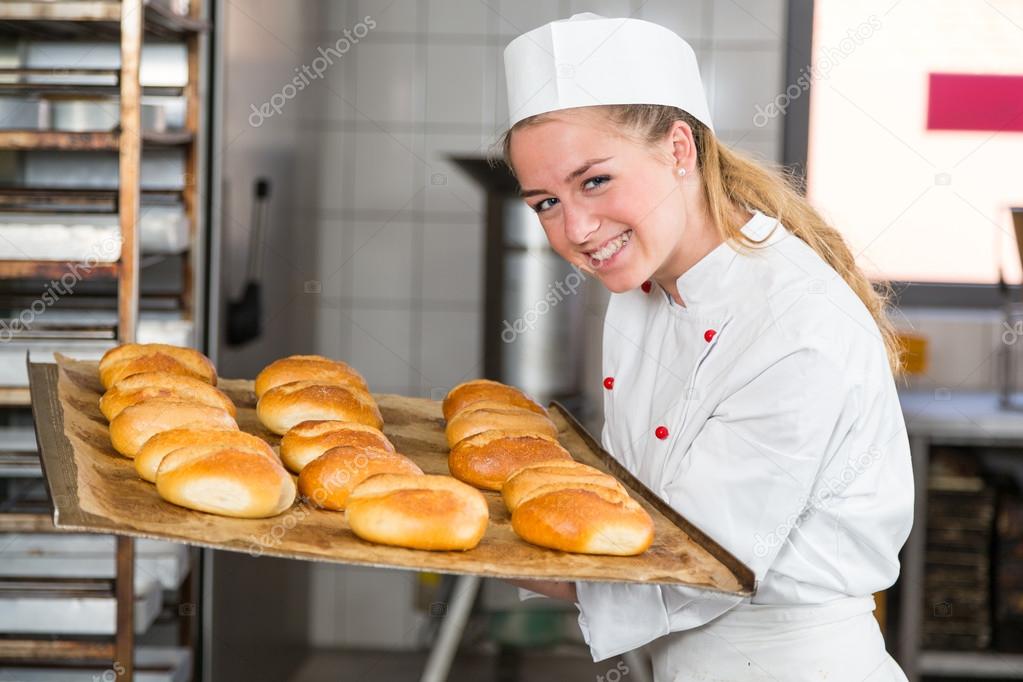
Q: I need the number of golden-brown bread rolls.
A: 15